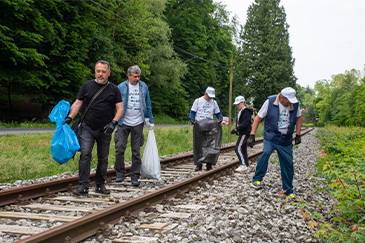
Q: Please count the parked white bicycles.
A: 0